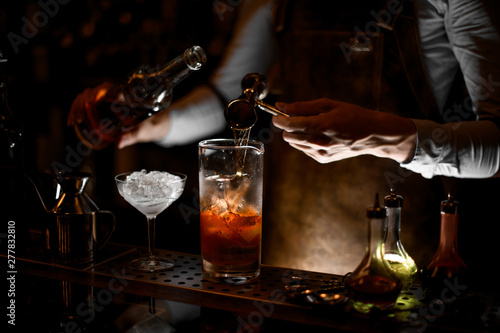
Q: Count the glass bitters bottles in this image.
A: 3